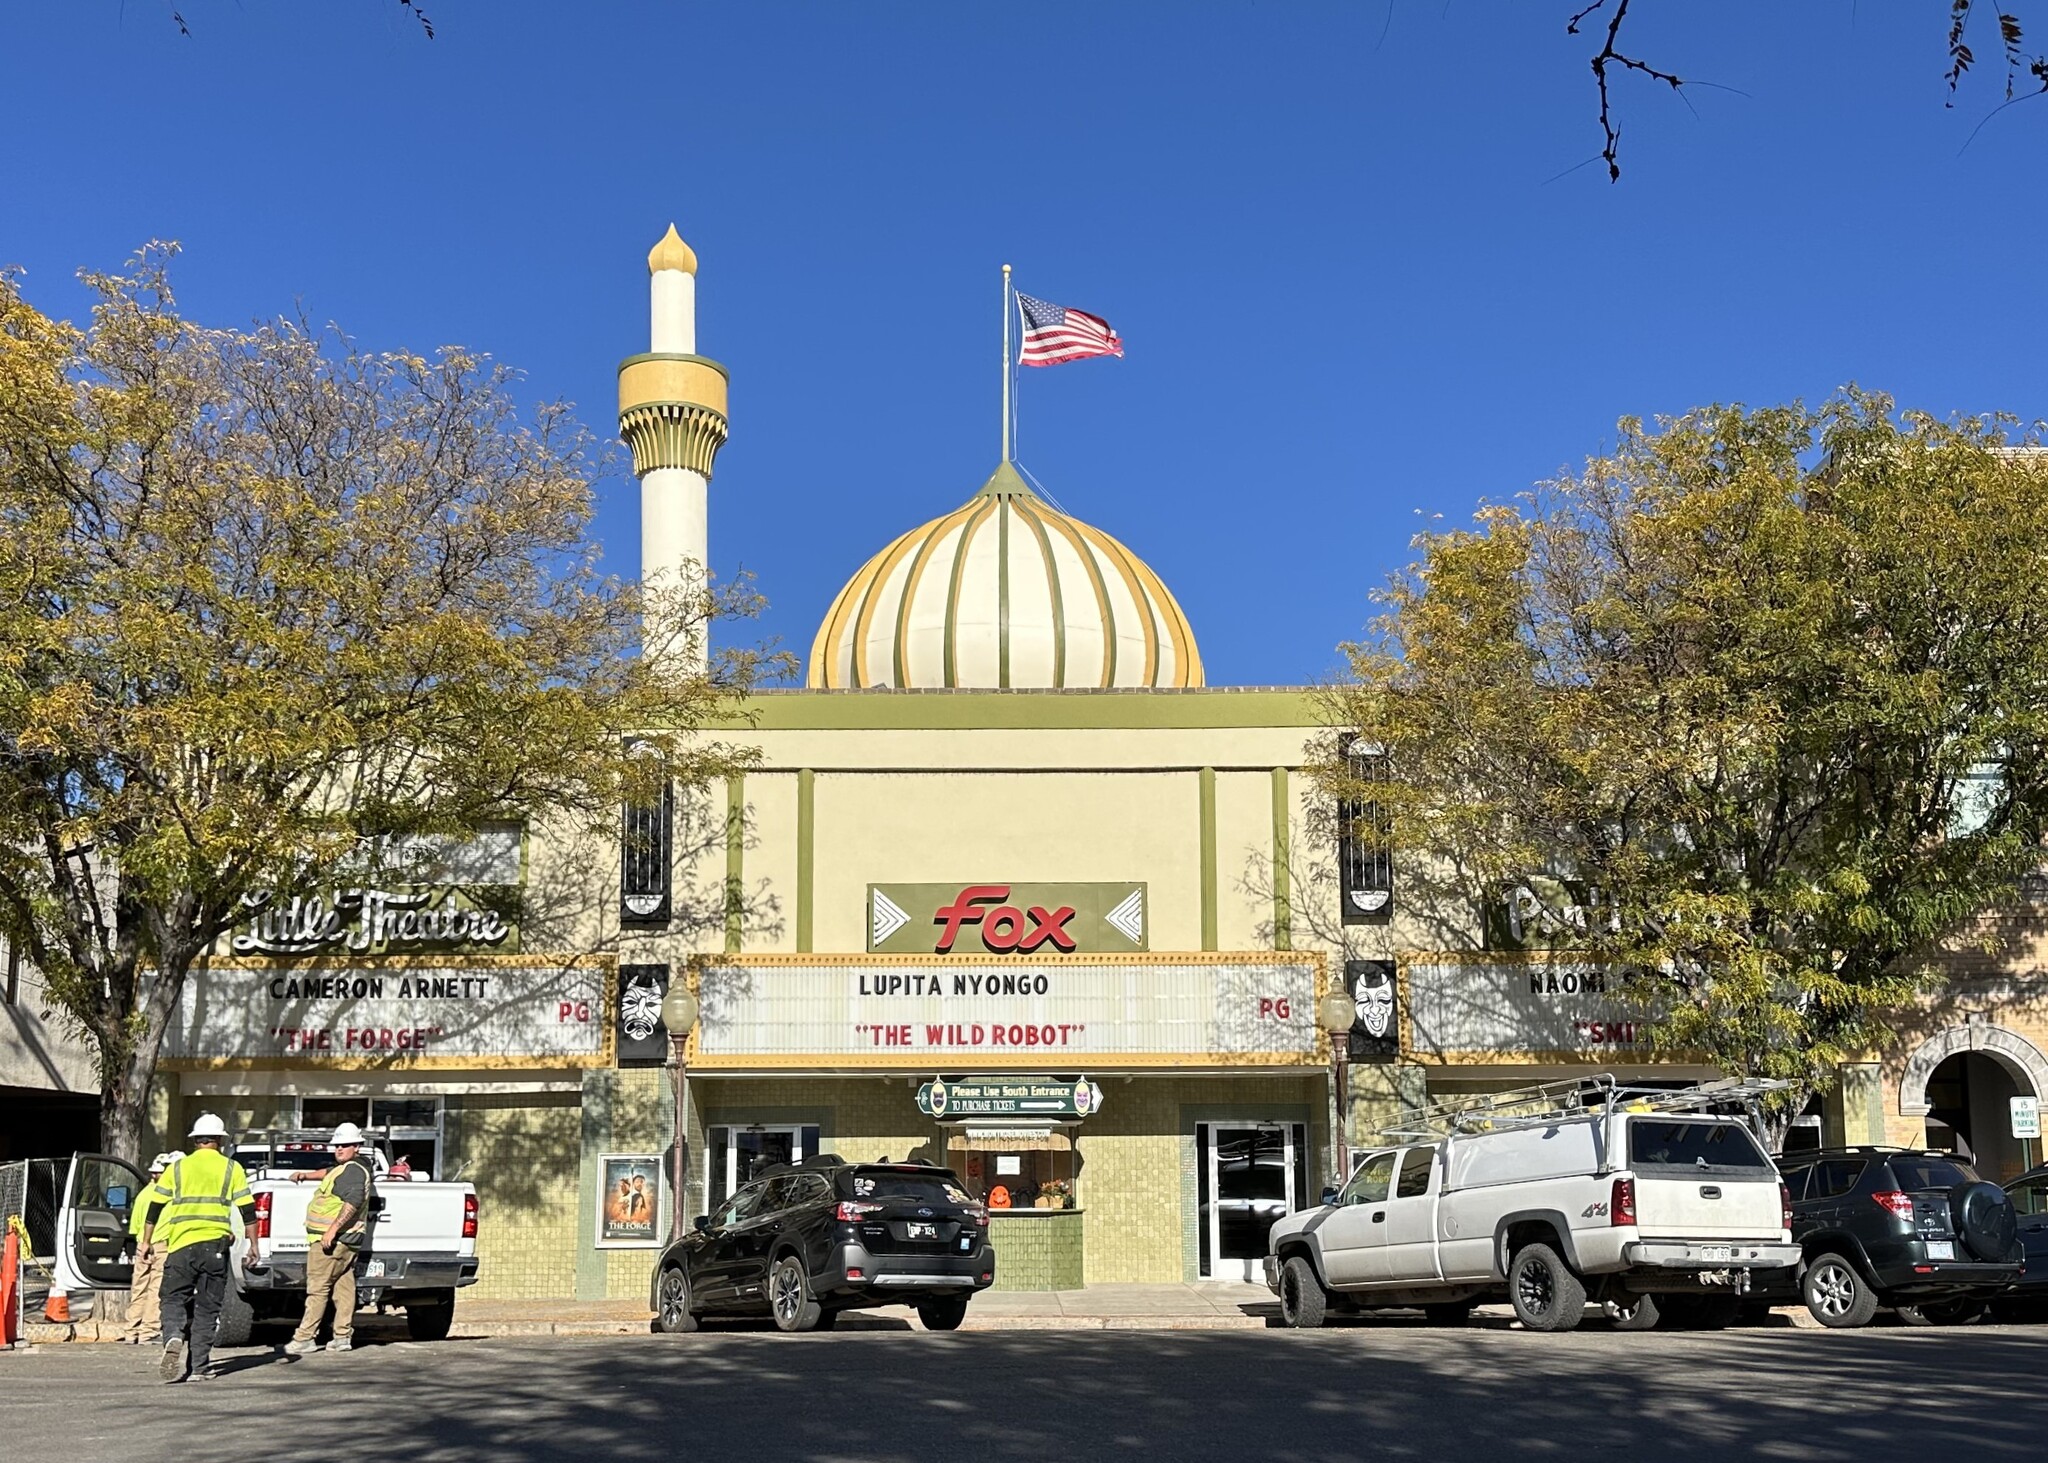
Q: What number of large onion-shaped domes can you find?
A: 1